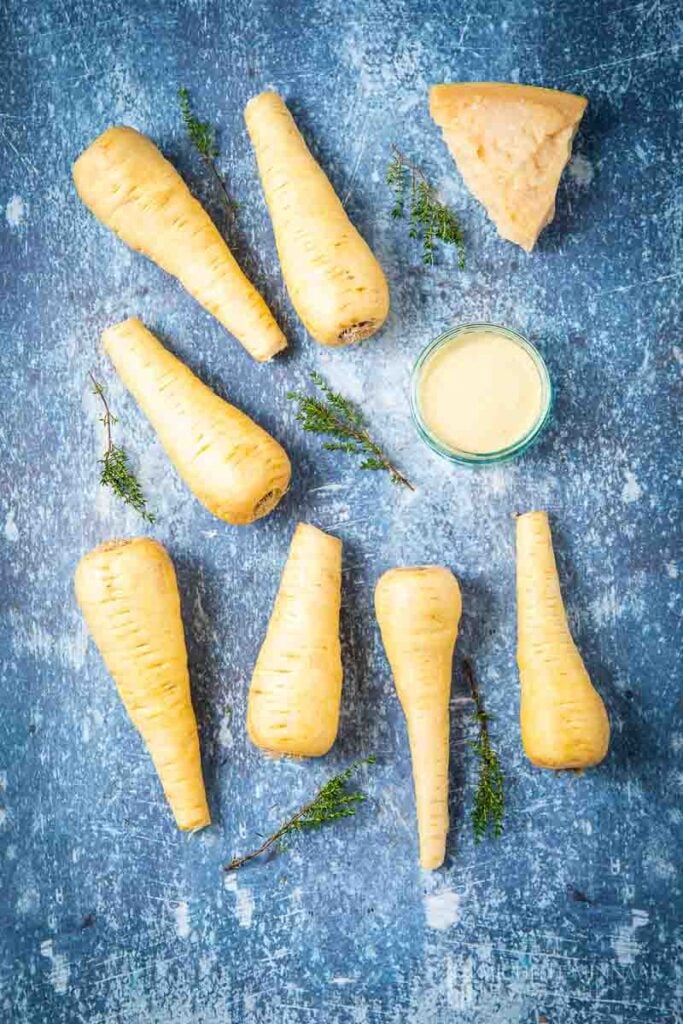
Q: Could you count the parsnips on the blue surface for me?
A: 7